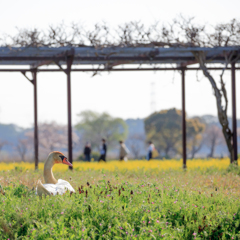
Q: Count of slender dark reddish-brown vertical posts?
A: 4